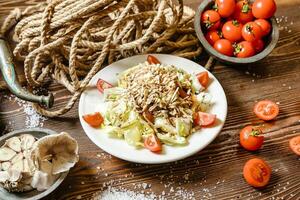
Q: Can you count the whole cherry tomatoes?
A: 12